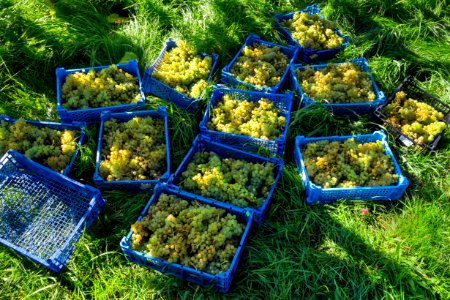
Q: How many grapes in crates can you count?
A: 12